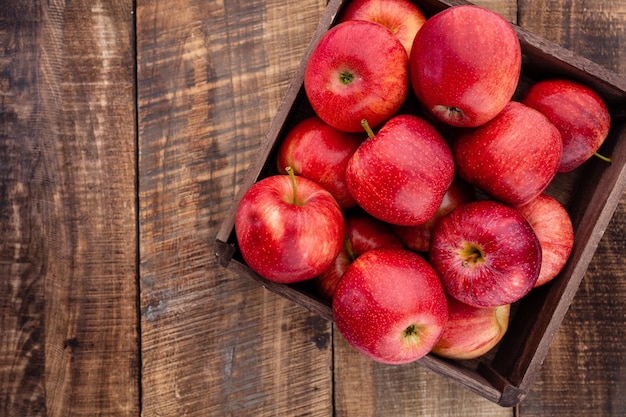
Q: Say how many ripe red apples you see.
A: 14